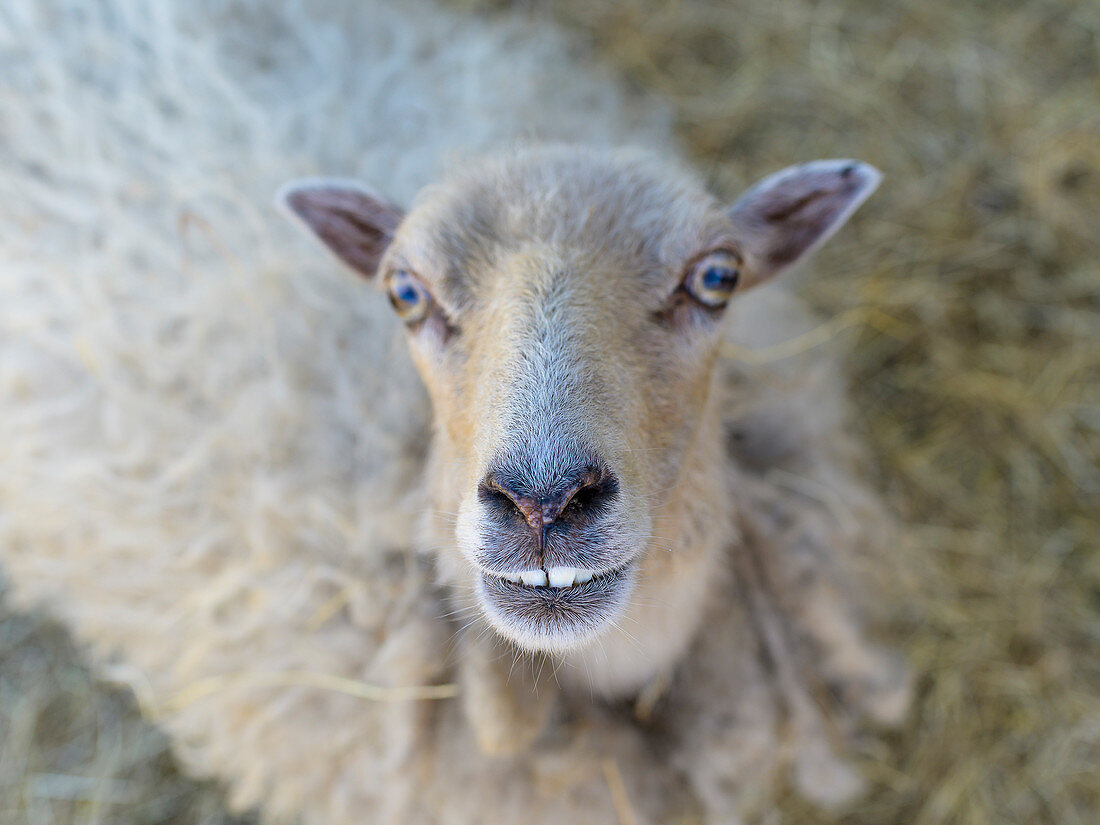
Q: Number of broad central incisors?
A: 2